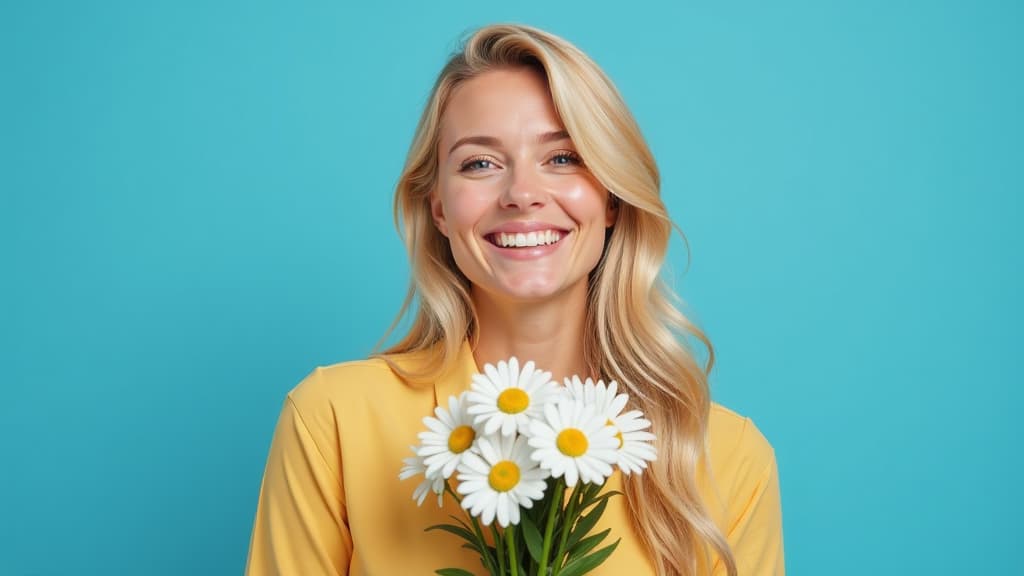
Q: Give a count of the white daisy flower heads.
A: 6